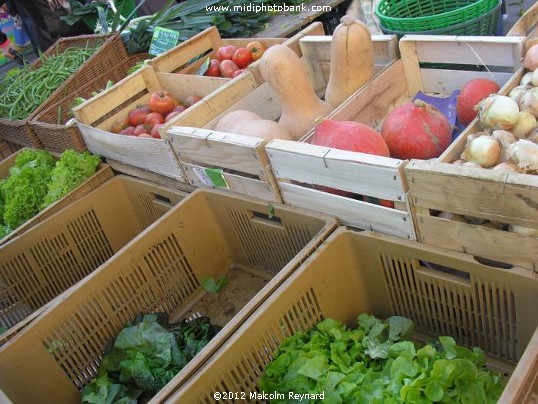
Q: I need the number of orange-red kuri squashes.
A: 3